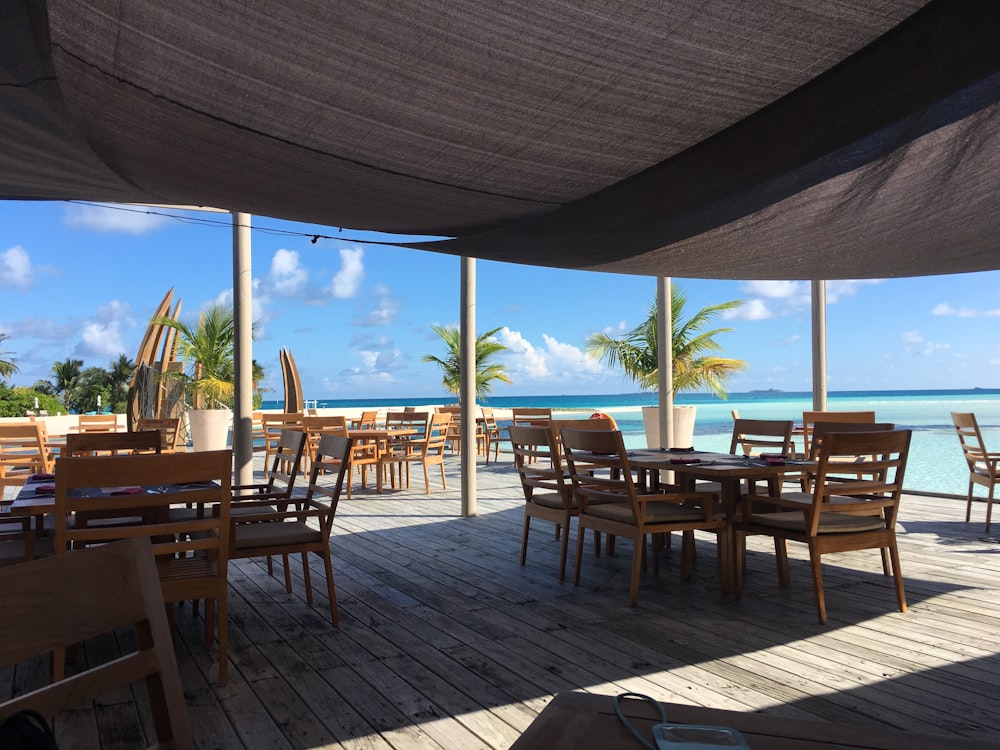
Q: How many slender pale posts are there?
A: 4